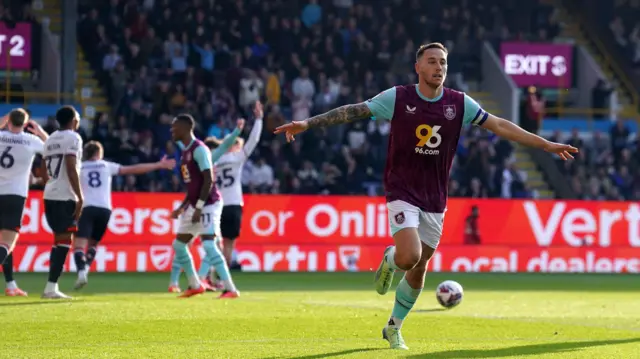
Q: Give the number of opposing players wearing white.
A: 4